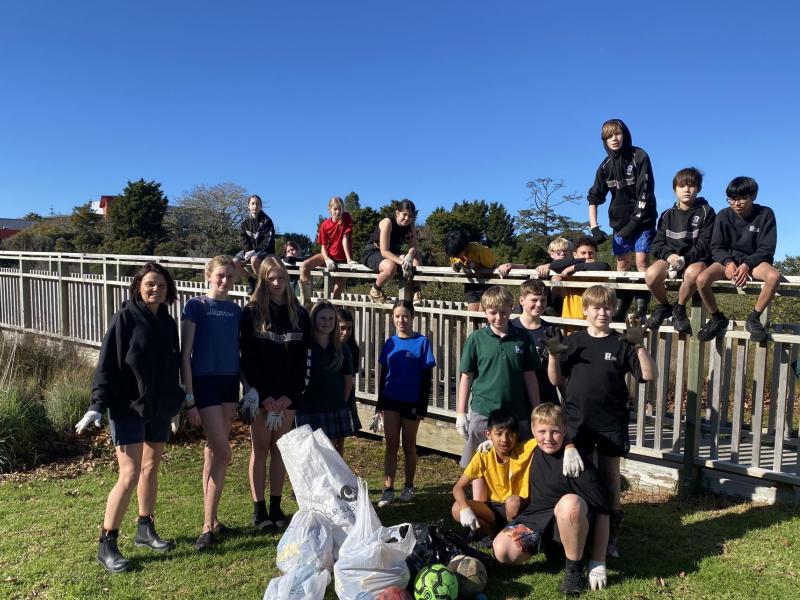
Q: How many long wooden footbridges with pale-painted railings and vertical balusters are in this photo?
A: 1